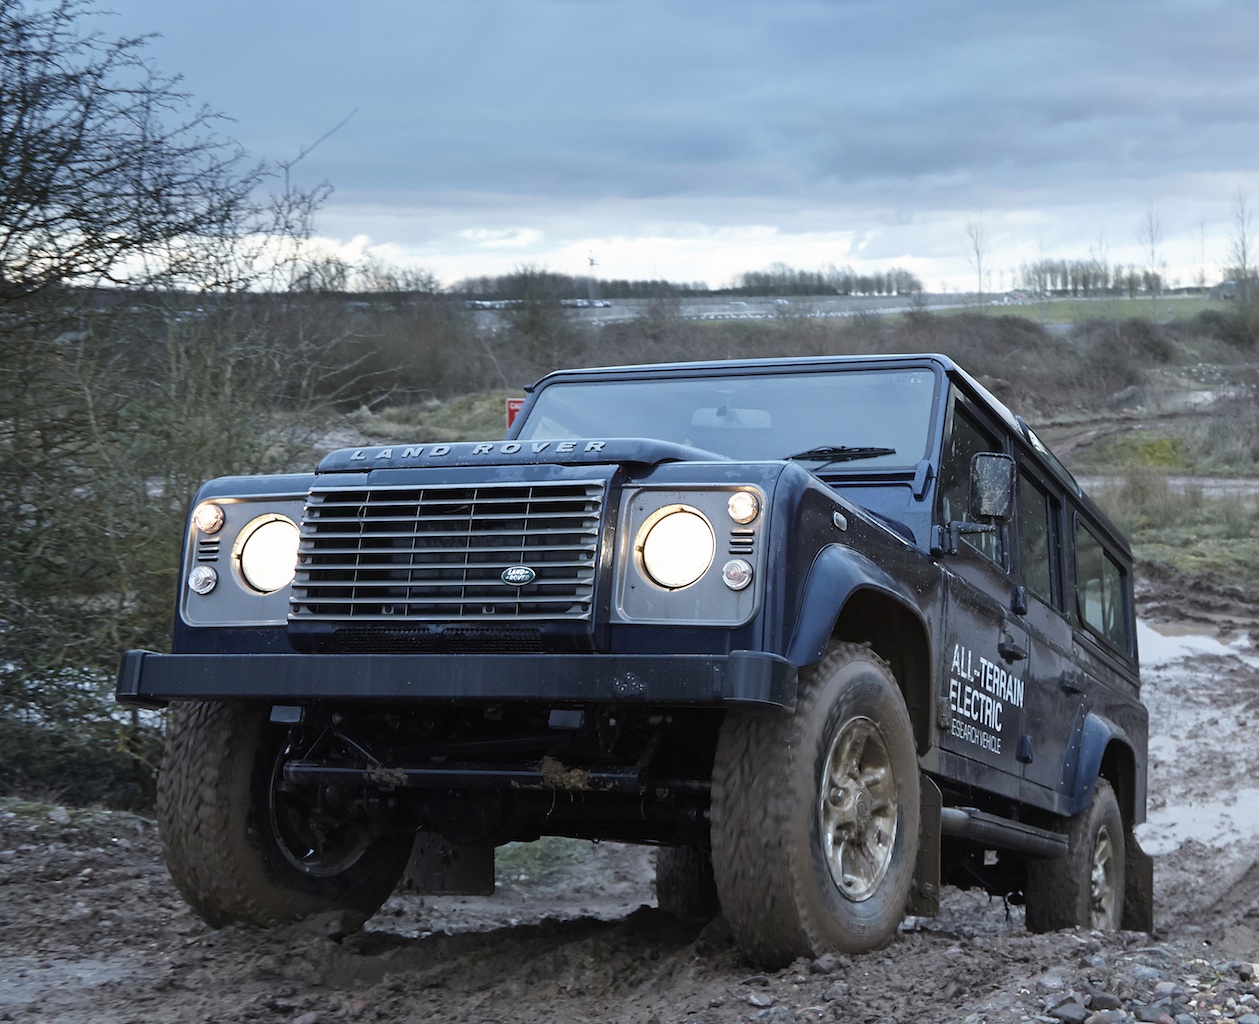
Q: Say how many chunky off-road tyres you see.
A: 4